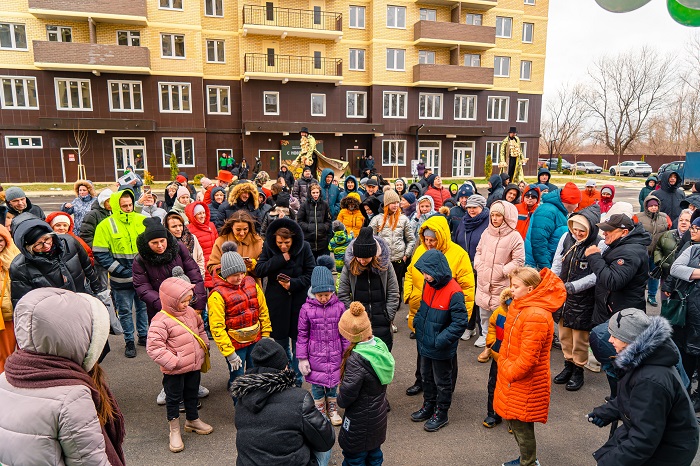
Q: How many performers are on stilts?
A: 2